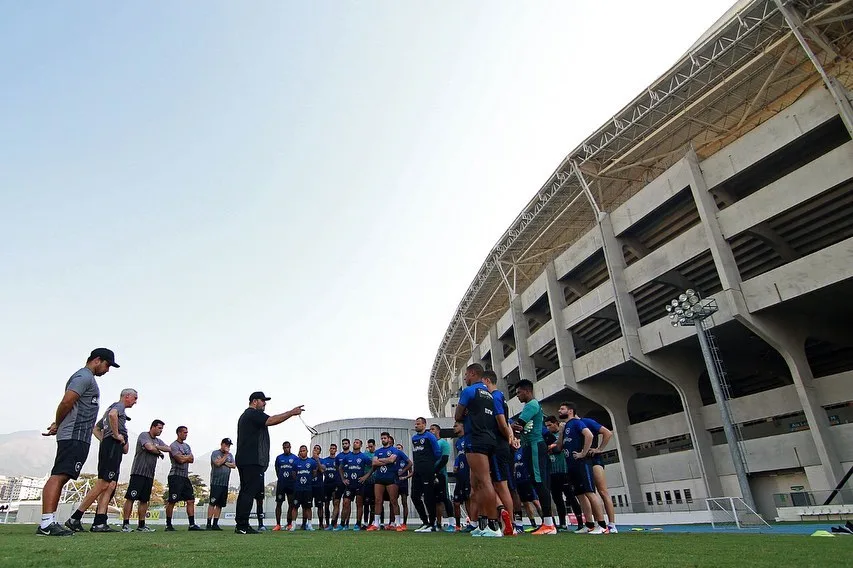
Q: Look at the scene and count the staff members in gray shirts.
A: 5